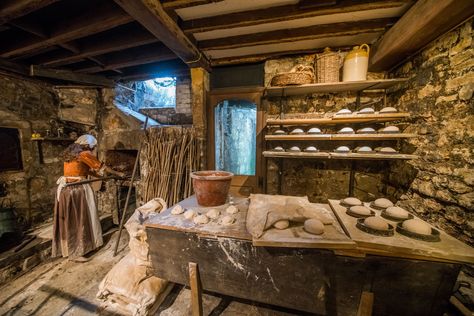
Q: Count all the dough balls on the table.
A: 14